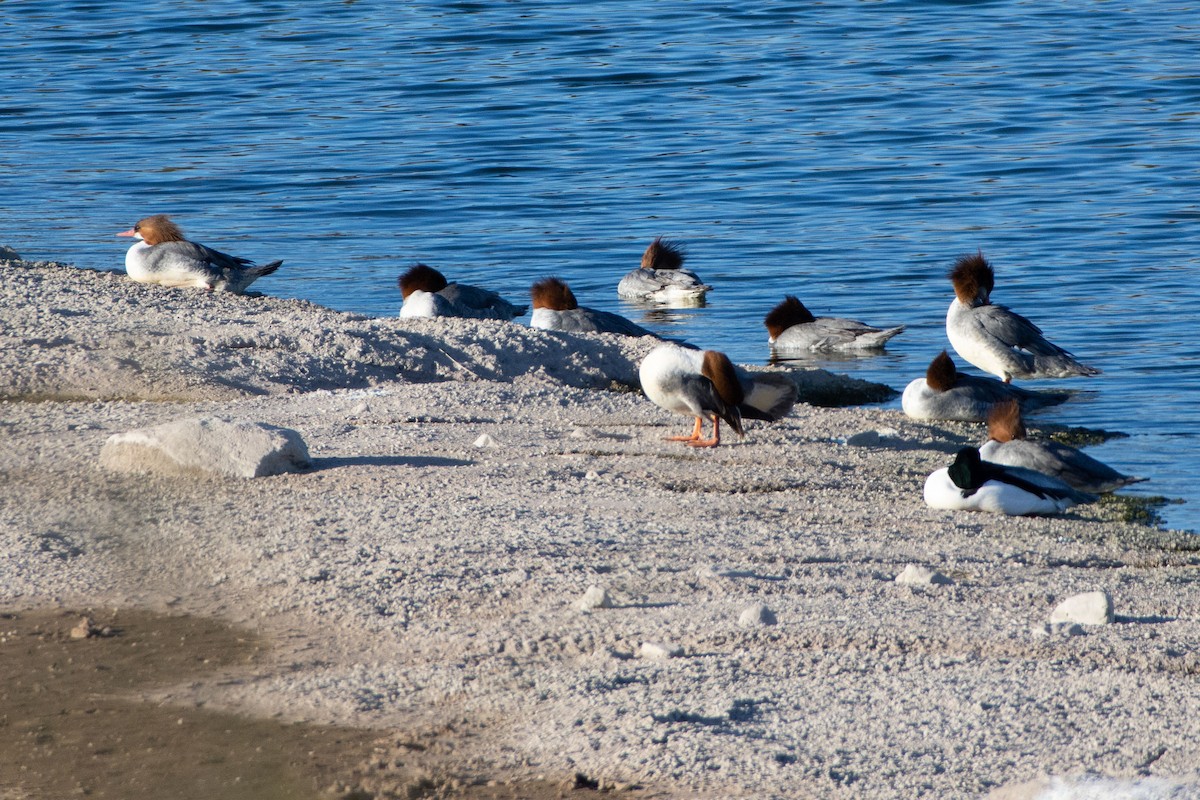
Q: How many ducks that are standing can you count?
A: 2